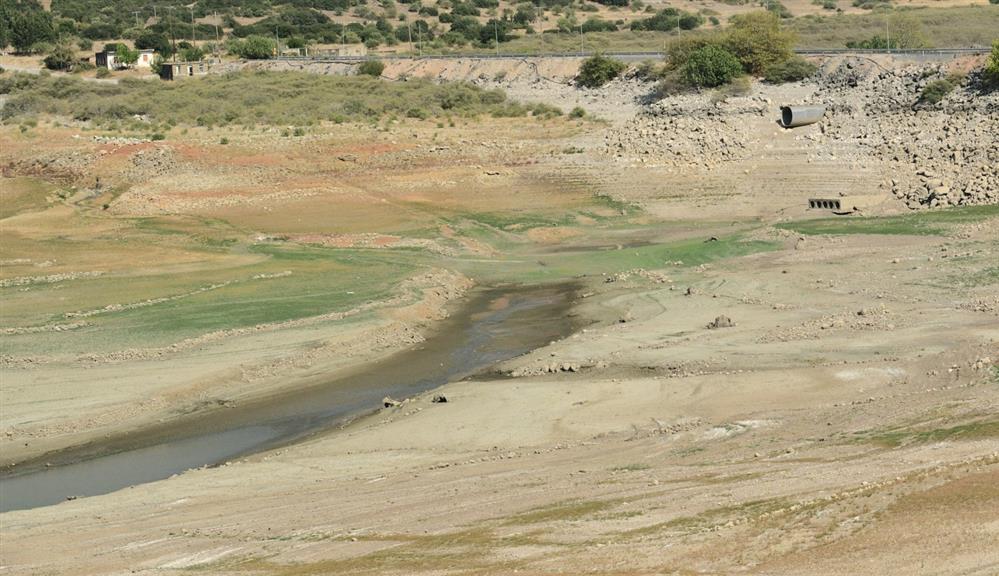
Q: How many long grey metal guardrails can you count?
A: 1